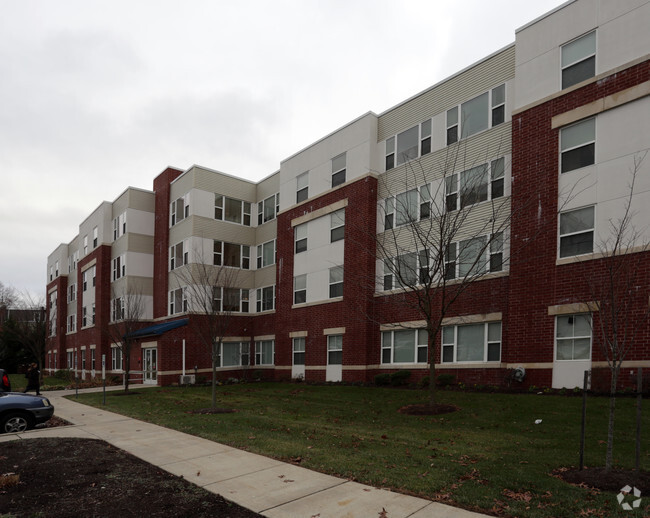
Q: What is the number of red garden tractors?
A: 0